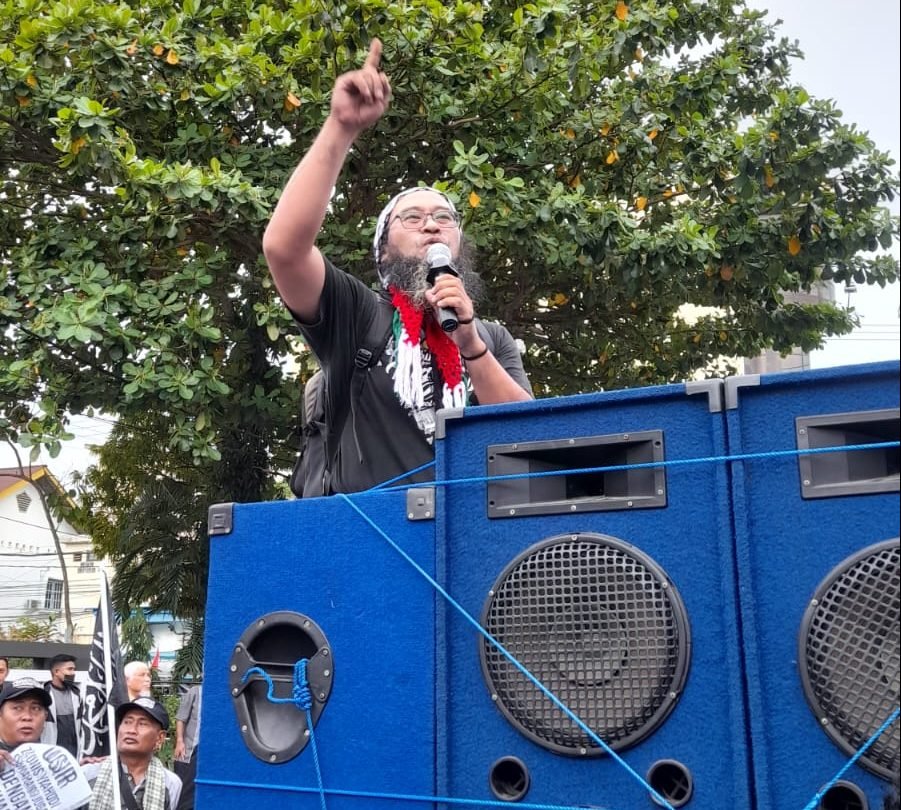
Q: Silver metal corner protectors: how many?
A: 5